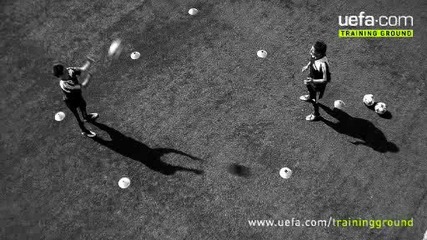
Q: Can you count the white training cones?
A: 7